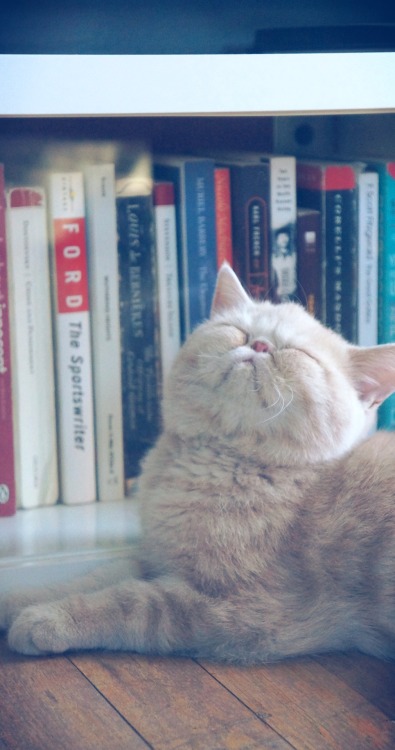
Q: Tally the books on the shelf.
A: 14